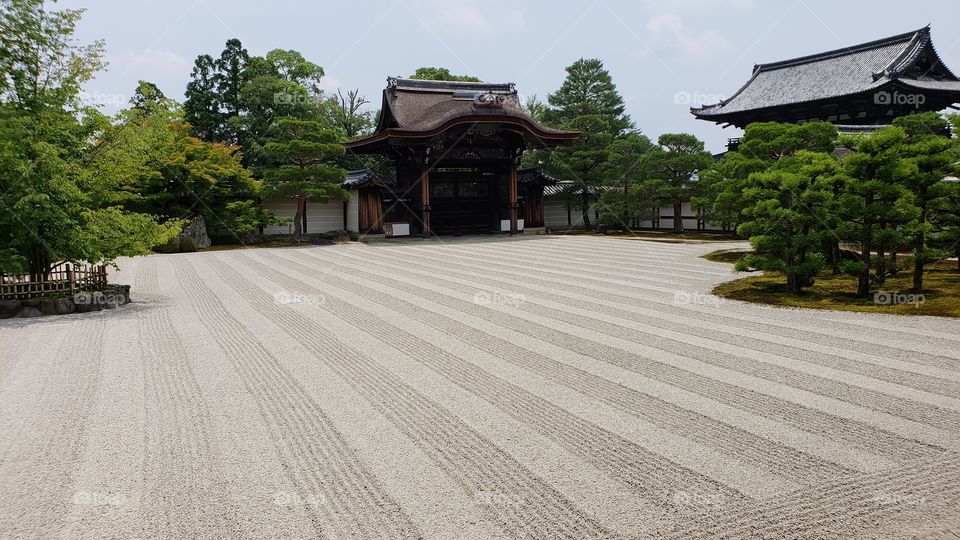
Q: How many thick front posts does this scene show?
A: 2